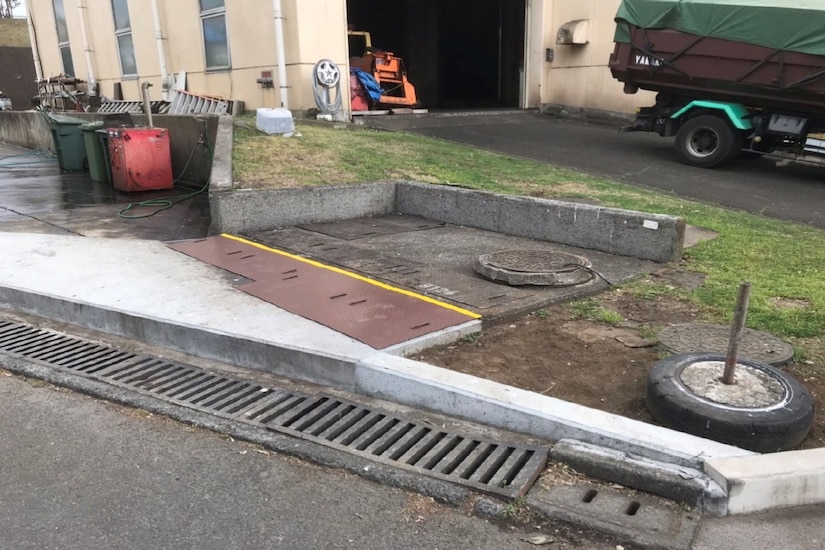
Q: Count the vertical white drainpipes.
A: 4